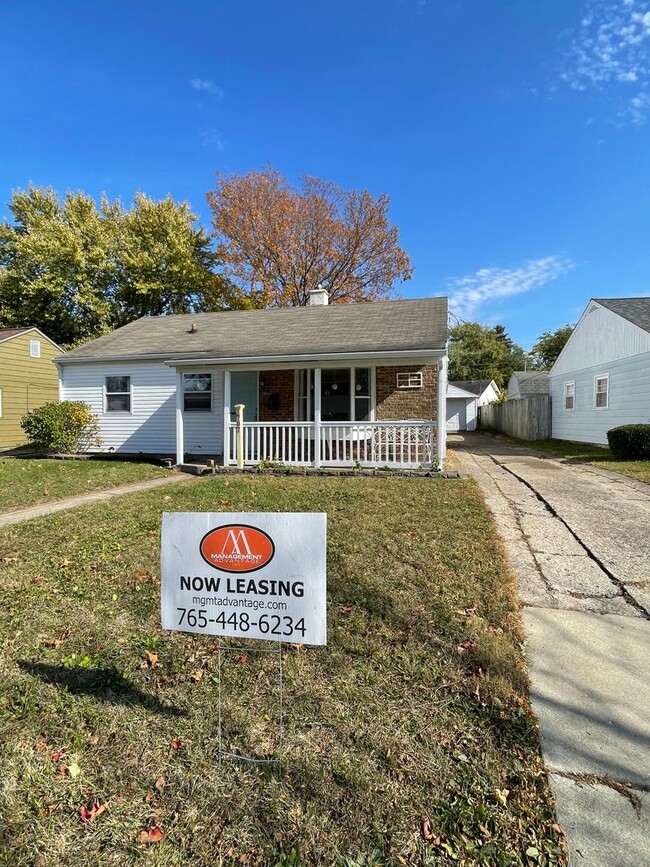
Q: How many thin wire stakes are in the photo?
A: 2